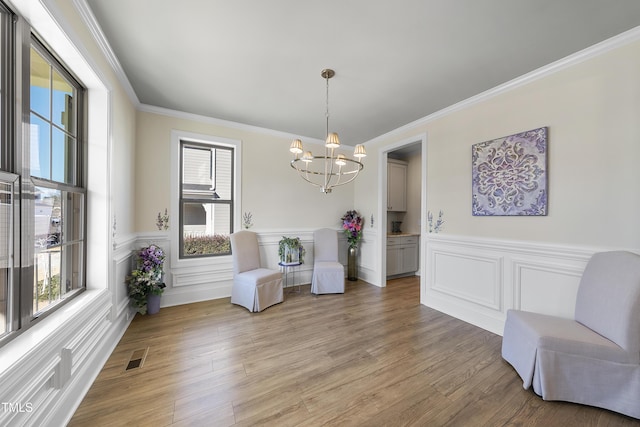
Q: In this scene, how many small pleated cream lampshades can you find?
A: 5